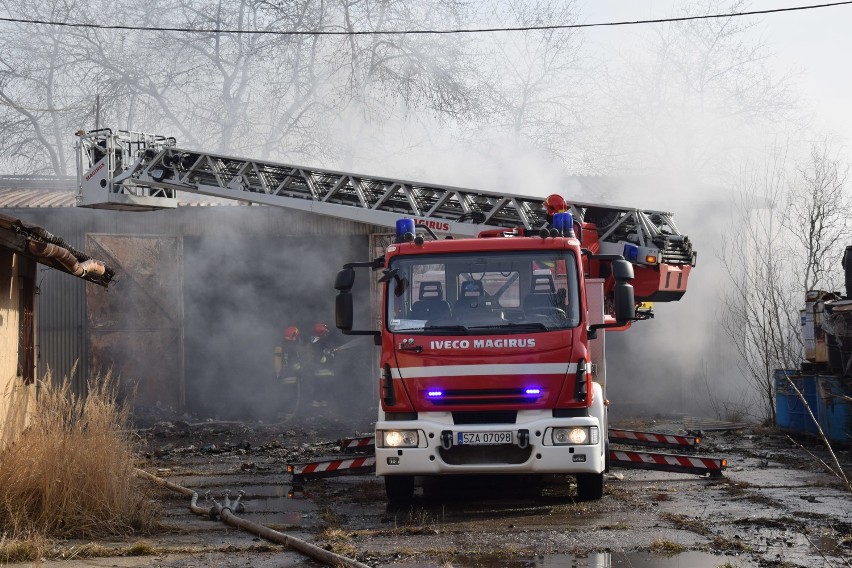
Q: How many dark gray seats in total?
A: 3